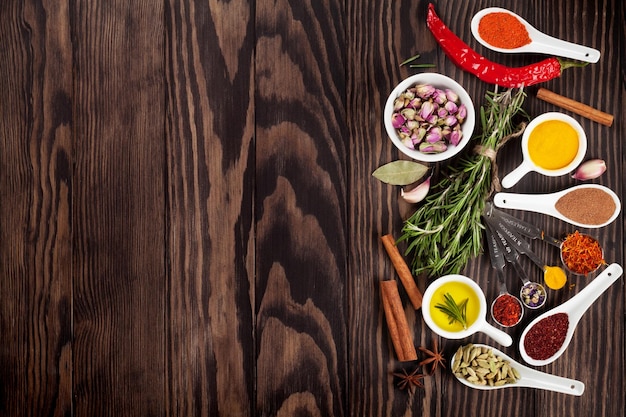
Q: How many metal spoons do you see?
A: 4